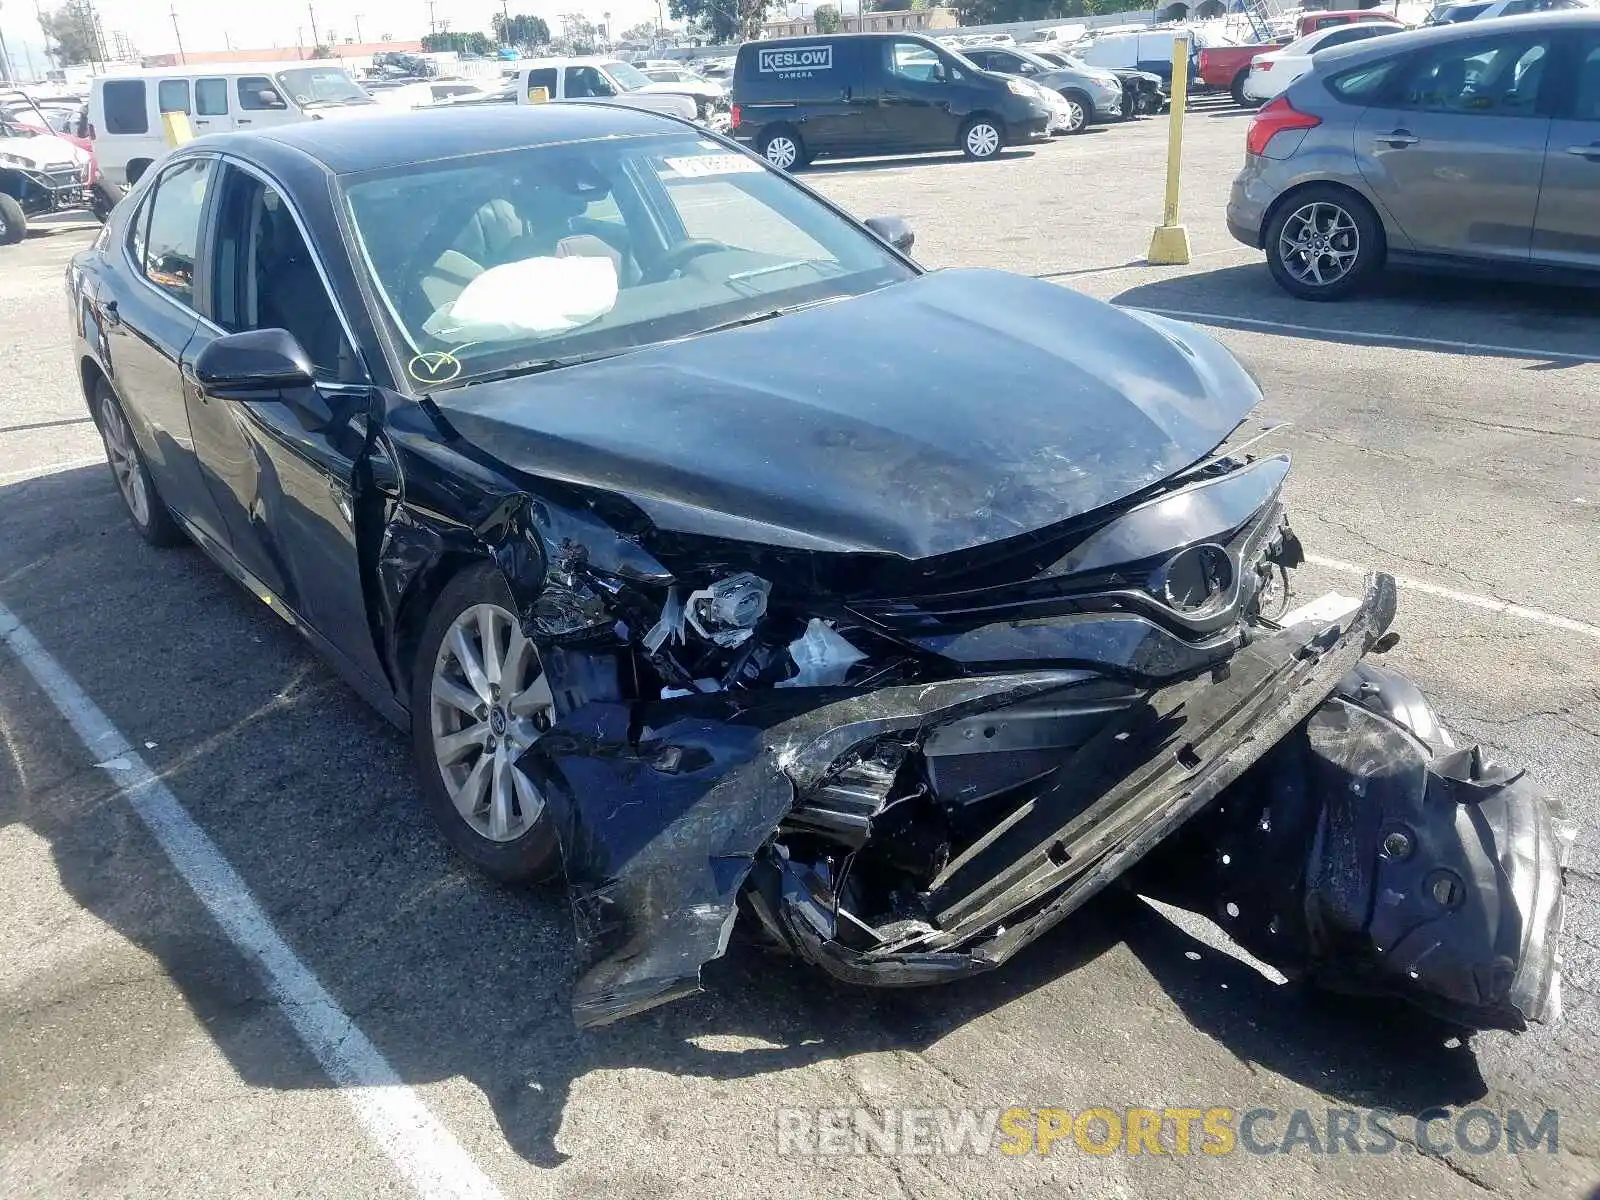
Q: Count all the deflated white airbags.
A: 1